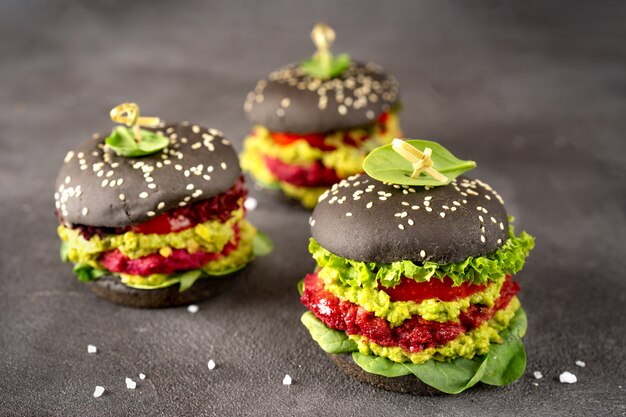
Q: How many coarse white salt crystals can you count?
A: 11